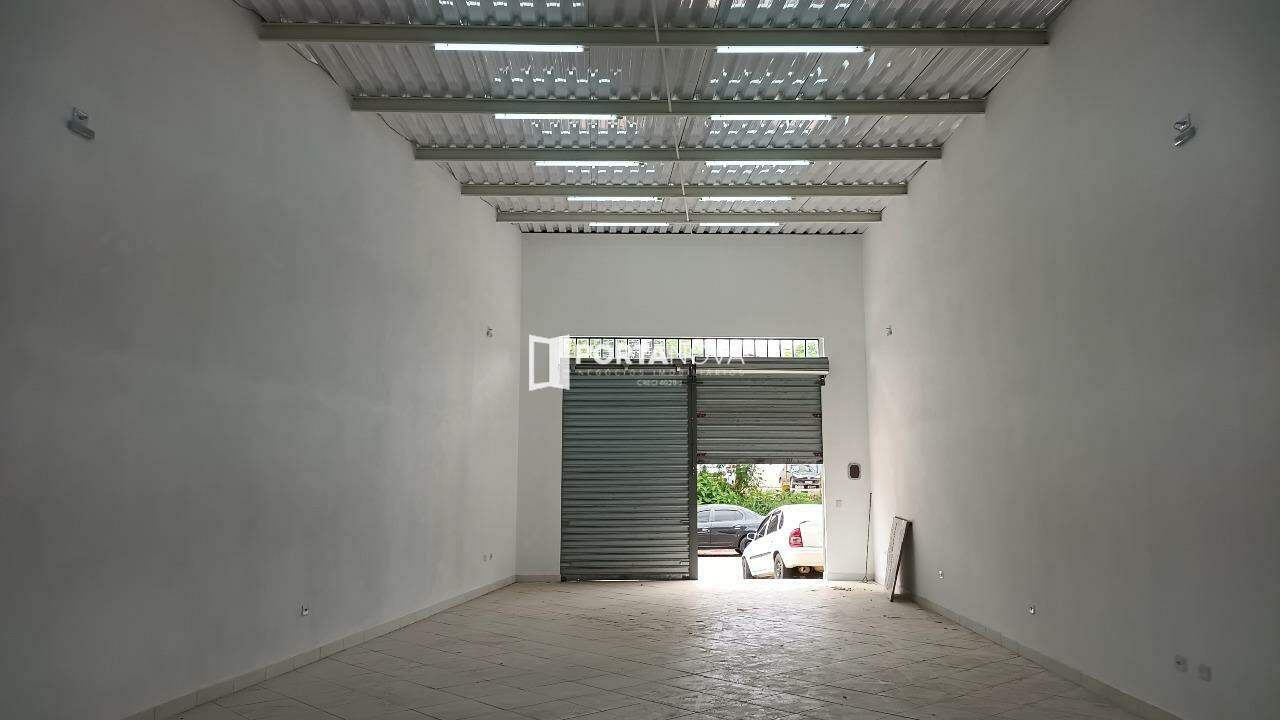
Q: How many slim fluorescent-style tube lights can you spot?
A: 10